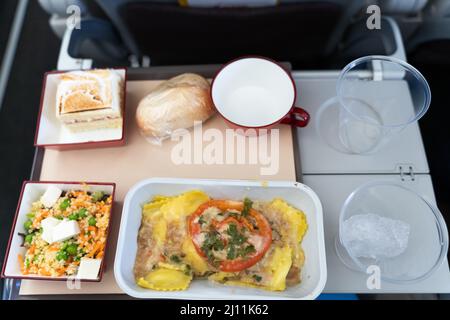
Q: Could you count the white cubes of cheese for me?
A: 4